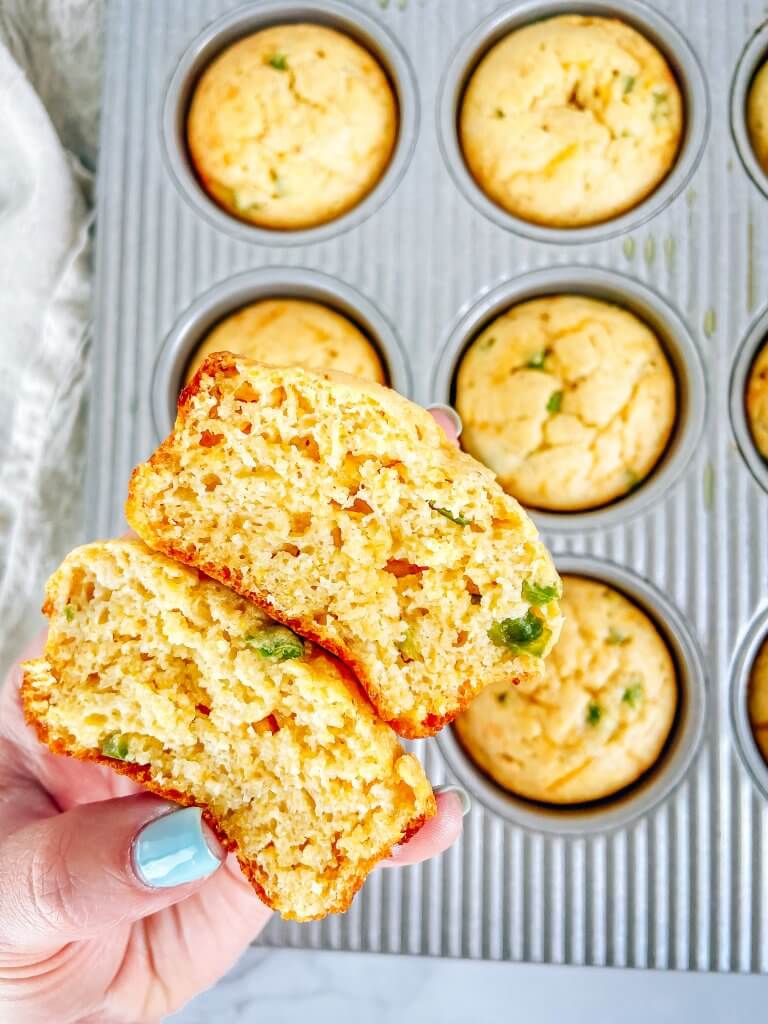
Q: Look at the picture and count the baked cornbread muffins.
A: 9